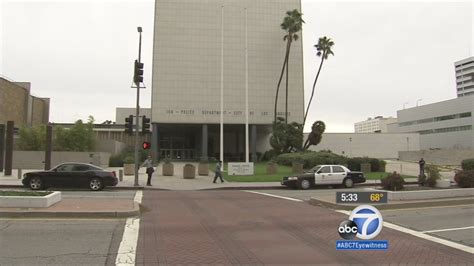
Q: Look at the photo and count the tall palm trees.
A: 3